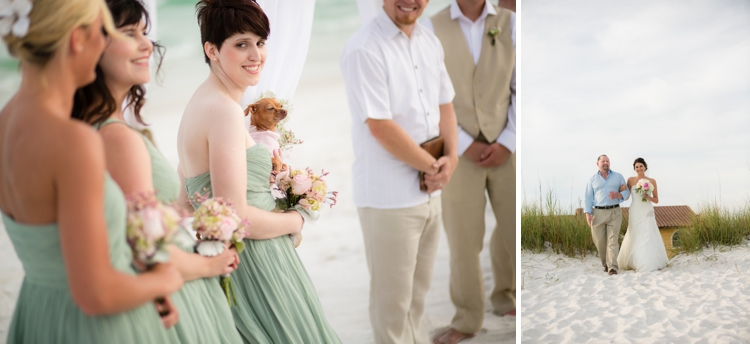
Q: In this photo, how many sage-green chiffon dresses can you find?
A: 3